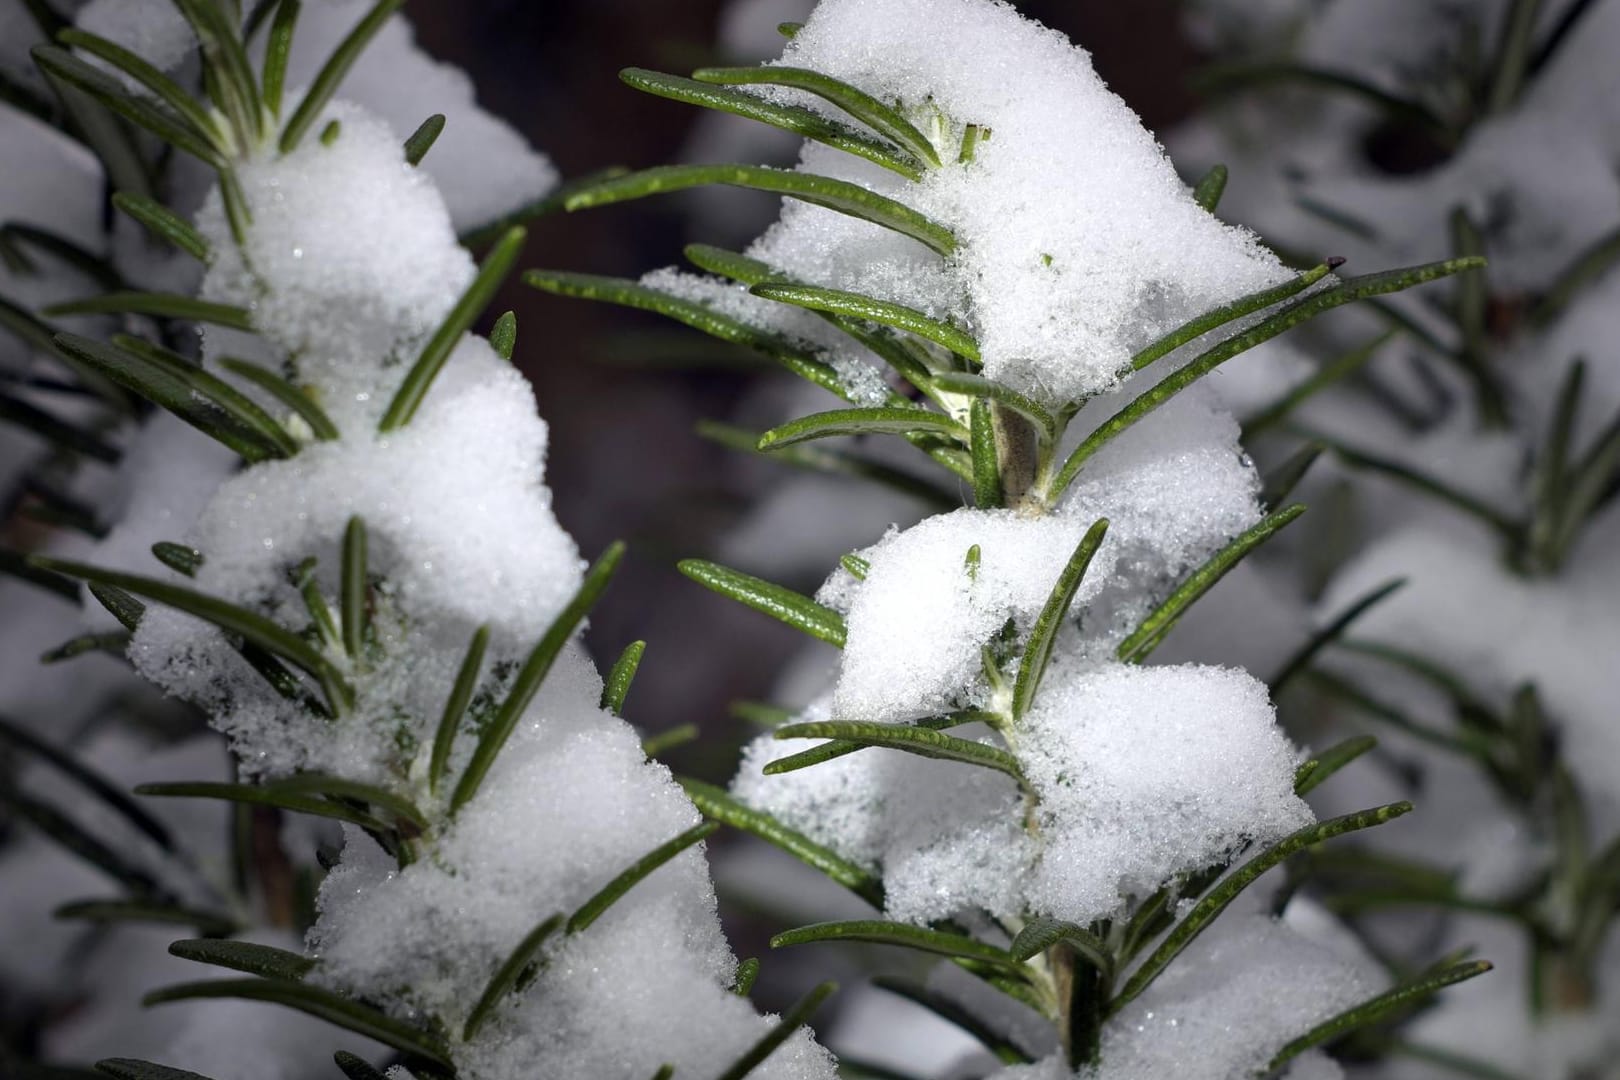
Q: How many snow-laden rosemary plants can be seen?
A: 2